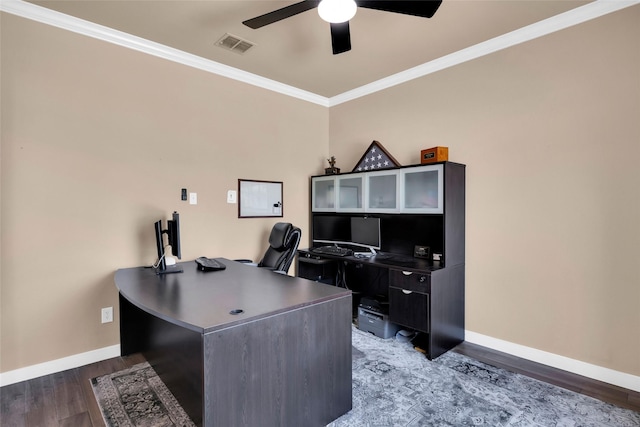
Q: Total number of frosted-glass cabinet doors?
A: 4